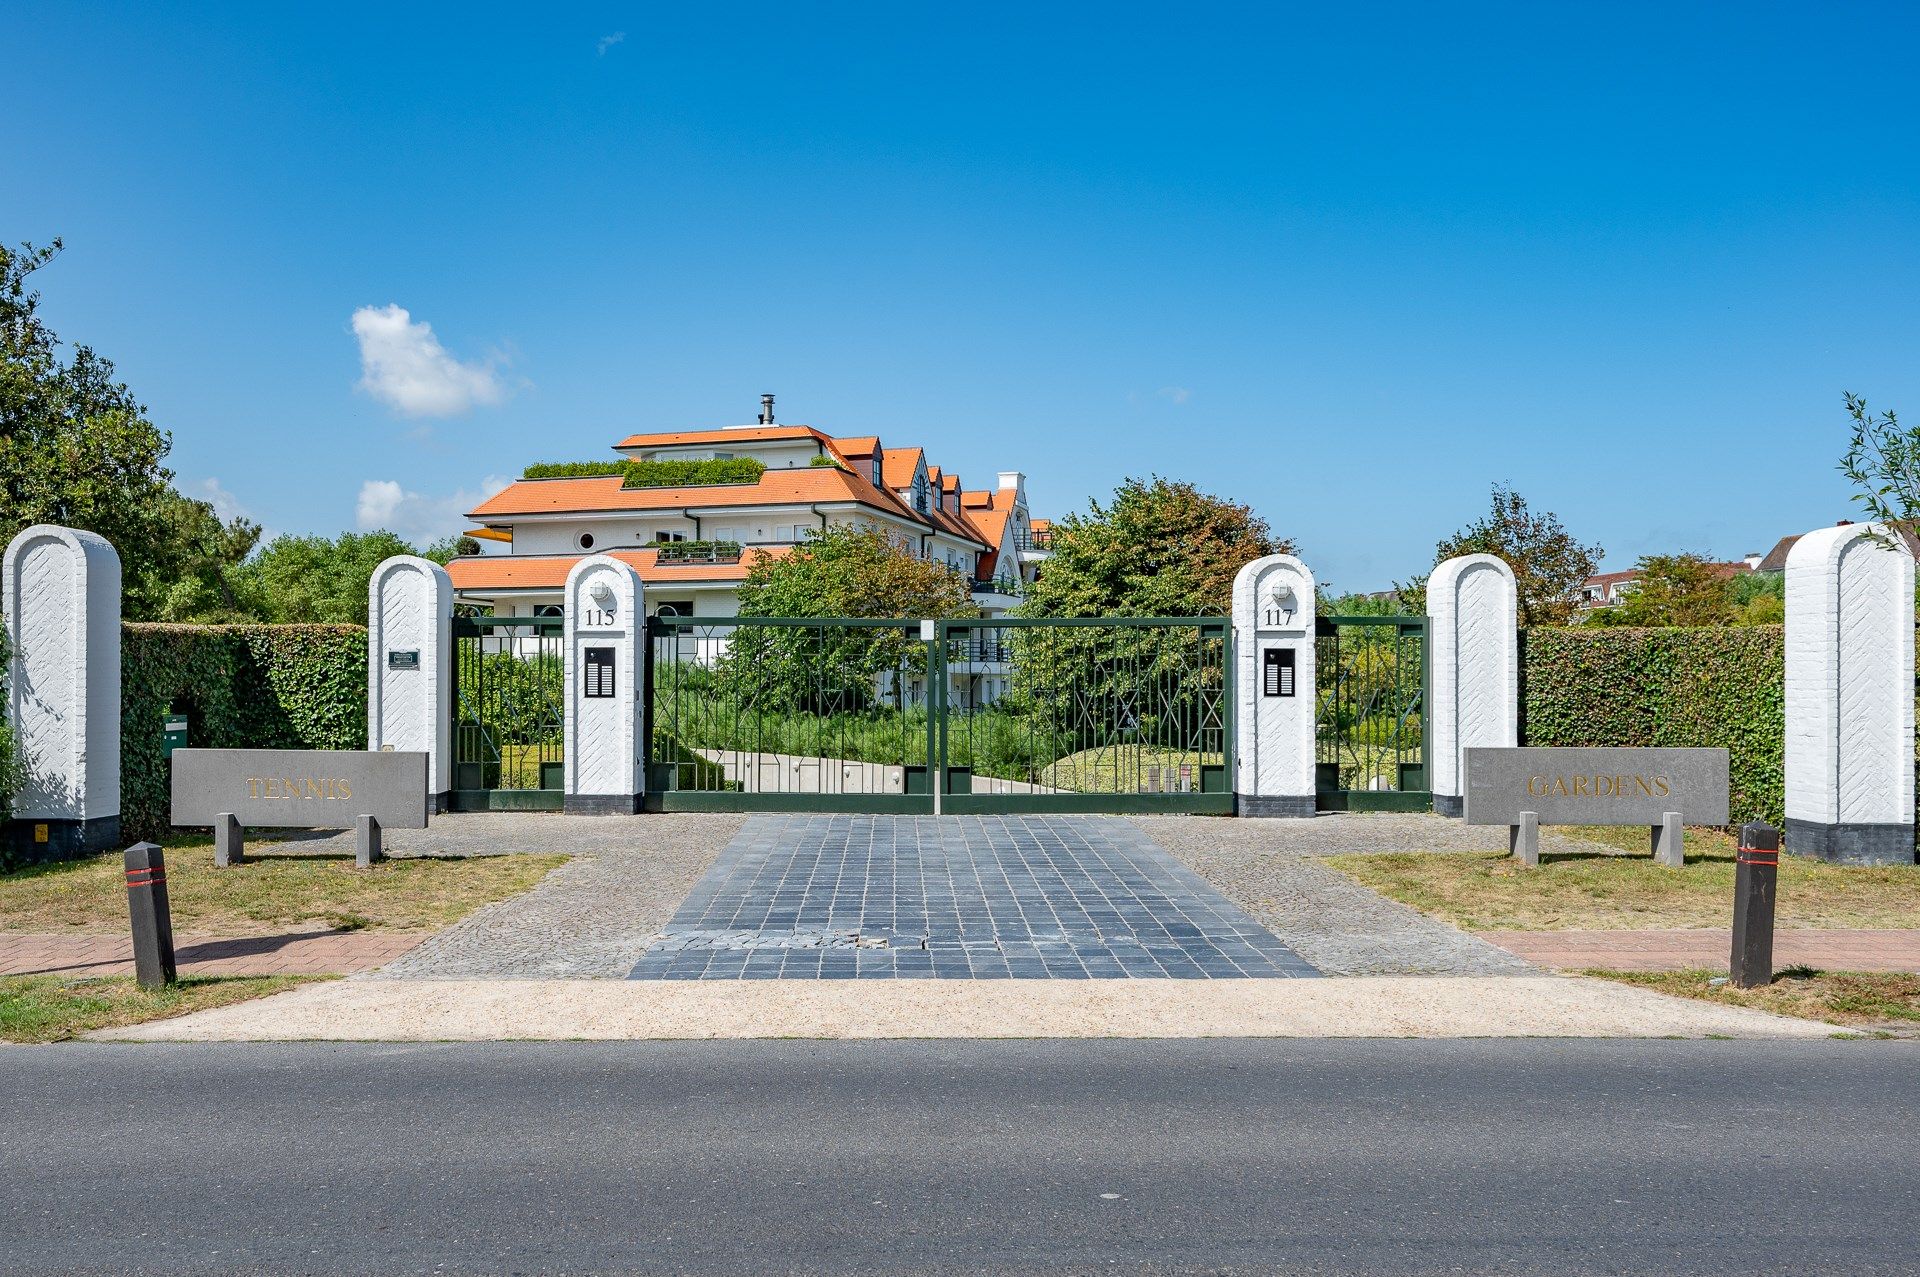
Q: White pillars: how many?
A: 6